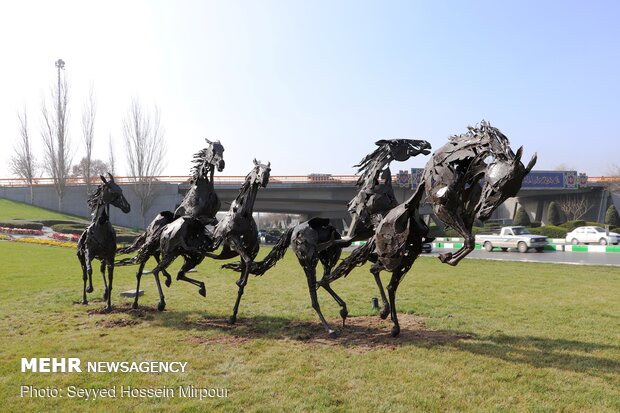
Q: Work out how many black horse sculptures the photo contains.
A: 5